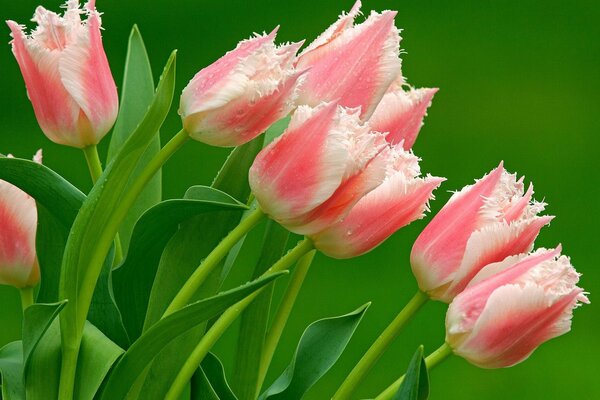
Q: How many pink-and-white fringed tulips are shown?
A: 9